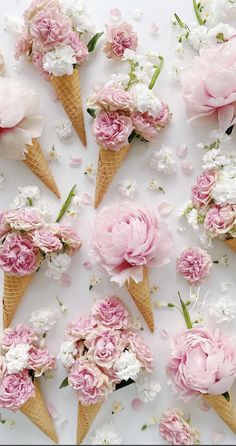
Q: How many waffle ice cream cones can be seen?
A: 9